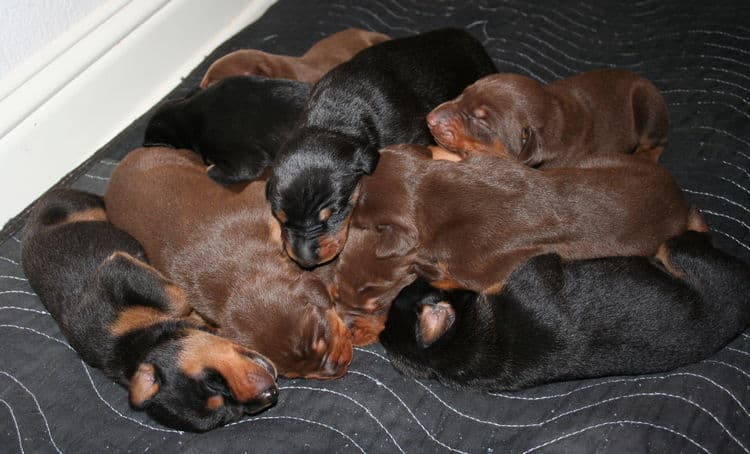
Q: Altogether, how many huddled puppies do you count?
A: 8